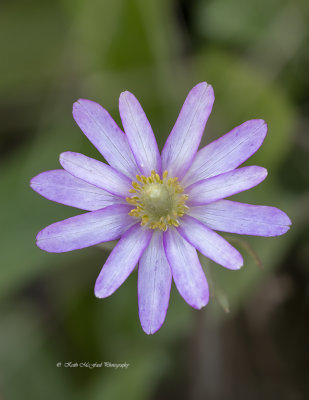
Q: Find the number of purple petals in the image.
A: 13